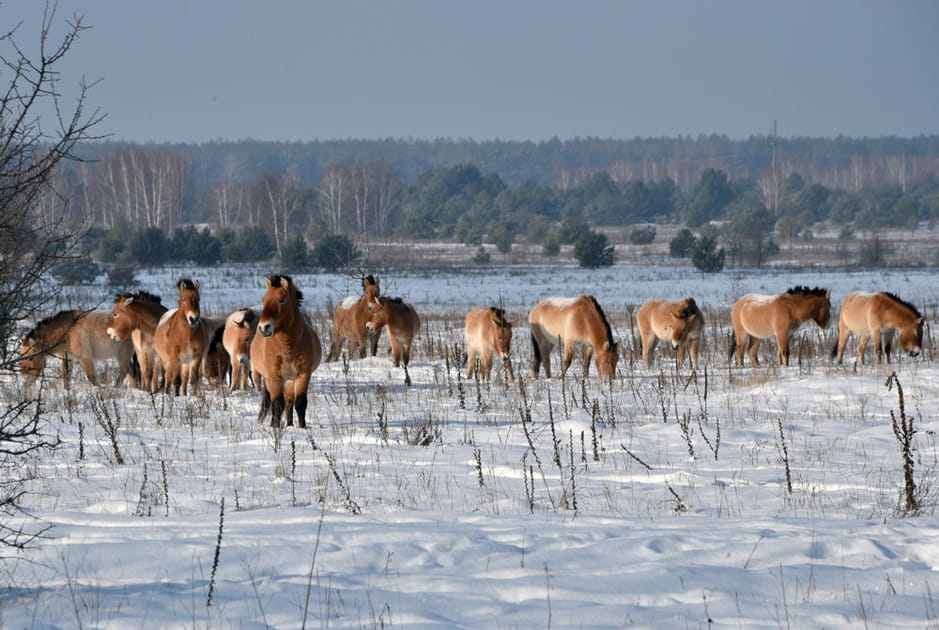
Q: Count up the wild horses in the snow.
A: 13